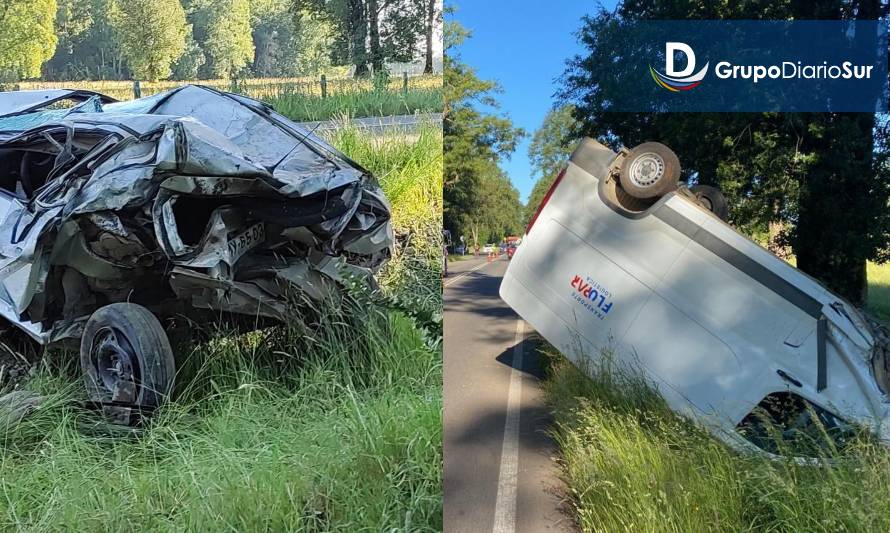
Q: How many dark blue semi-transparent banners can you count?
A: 1